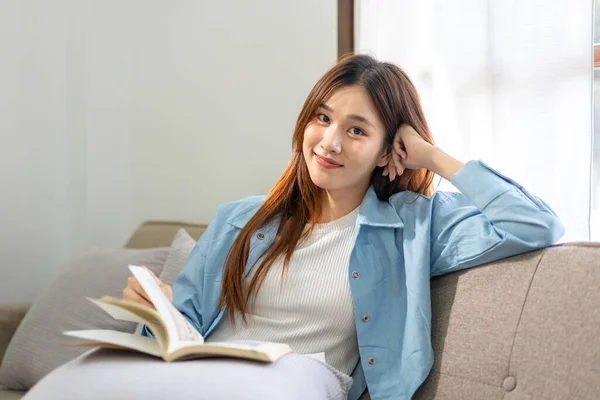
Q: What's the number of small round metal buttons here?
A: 4